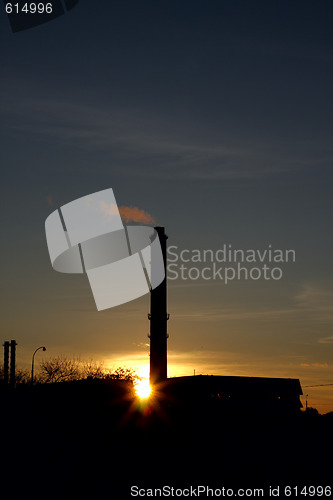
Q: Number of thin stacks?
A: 2